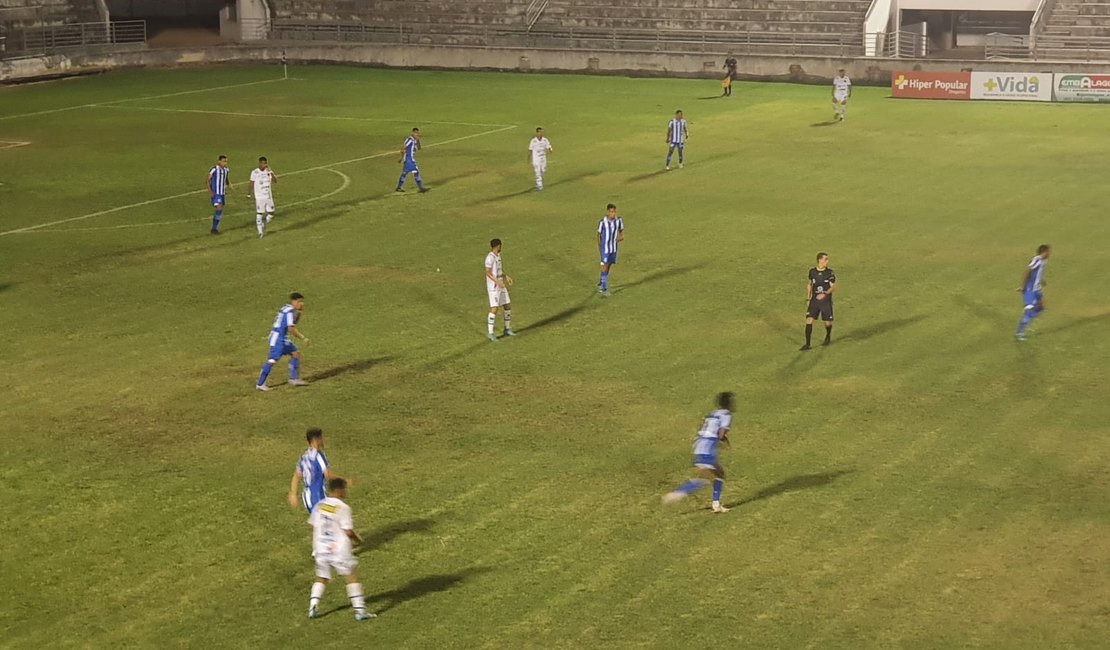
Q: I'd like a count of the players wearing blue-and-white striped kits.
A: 8